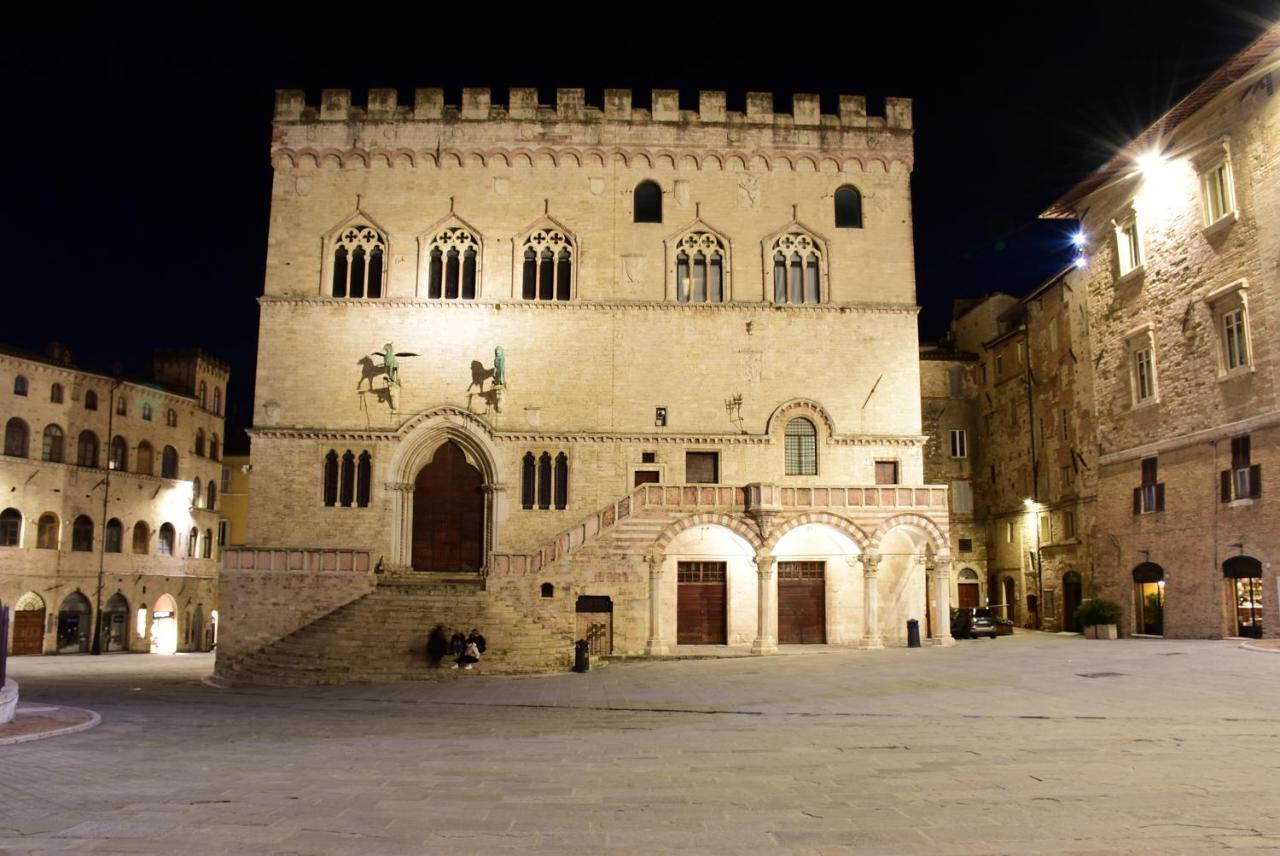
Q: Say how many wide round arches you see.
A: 3